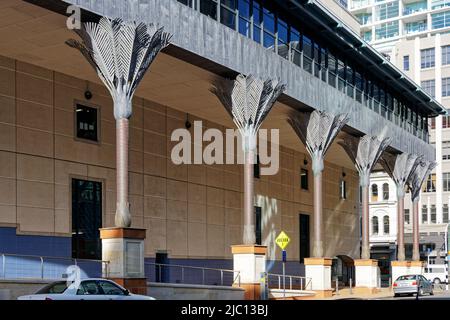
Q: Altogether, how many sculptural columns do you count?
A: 6